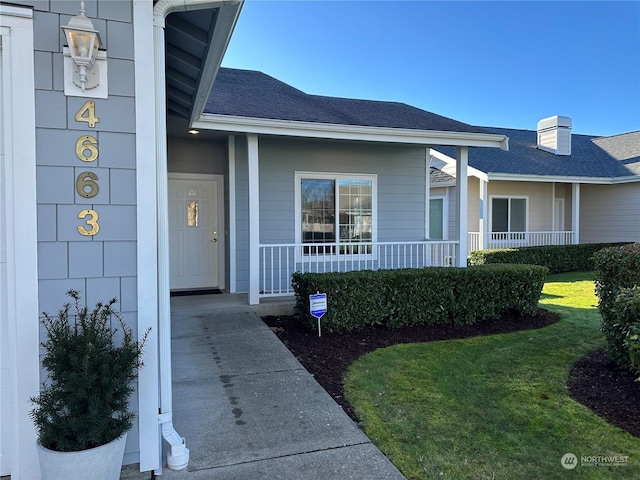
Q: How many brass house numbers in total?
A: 4